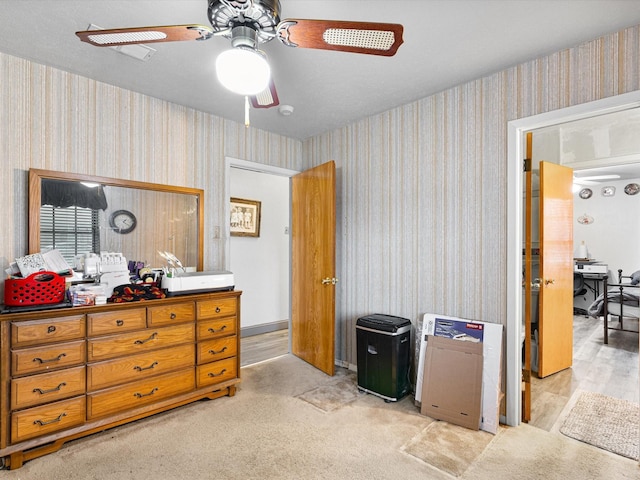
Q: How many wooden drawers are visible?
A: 13